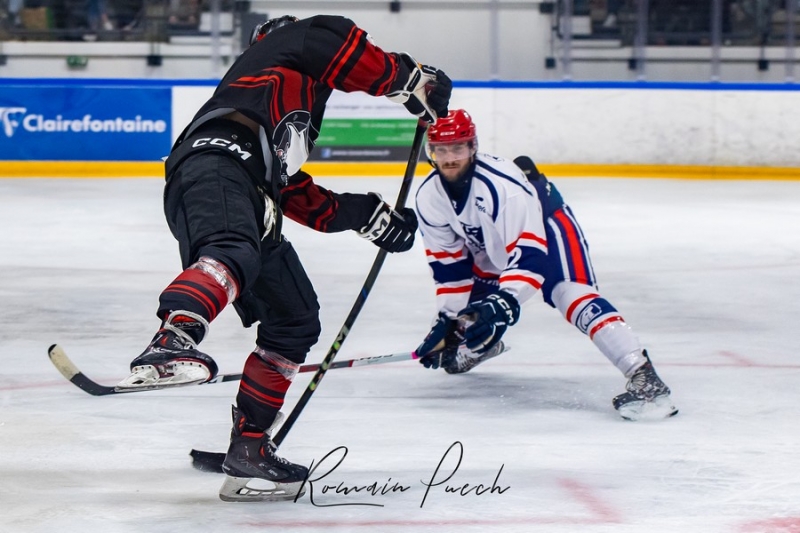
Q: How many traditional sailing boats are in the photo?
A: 0